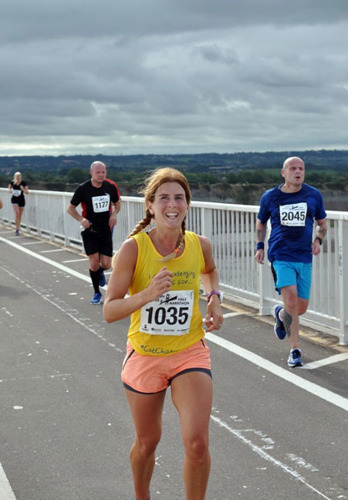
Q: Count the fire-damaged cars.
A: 0